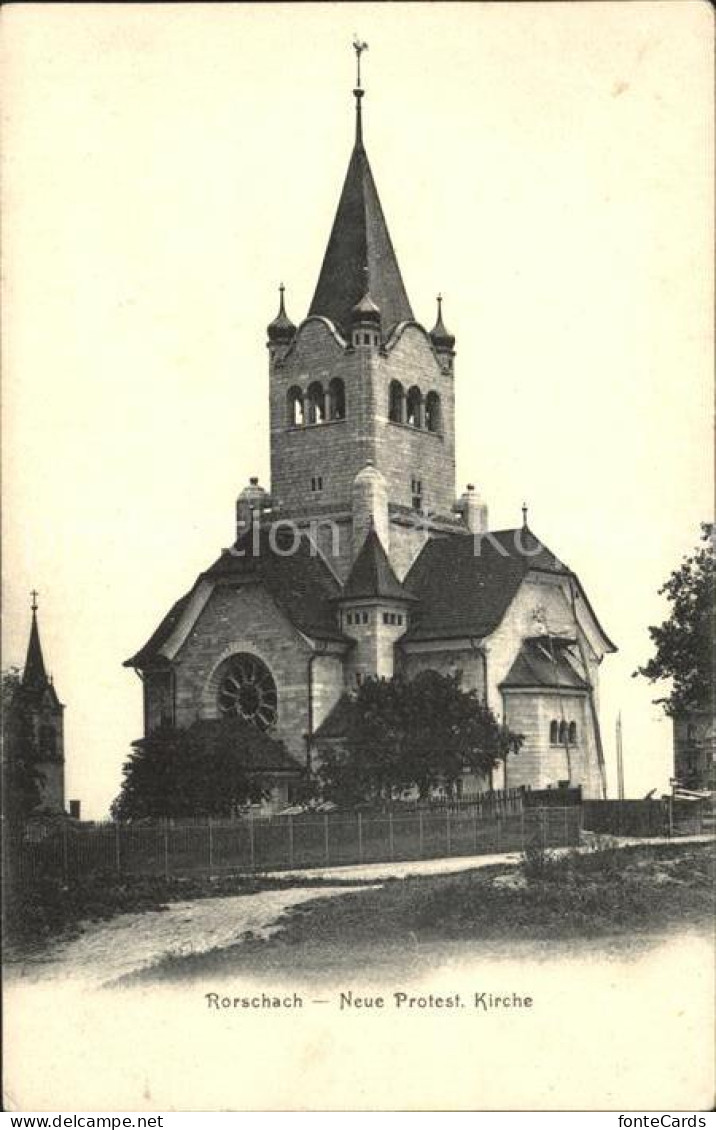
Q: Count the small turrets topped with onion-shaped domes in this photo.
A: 3